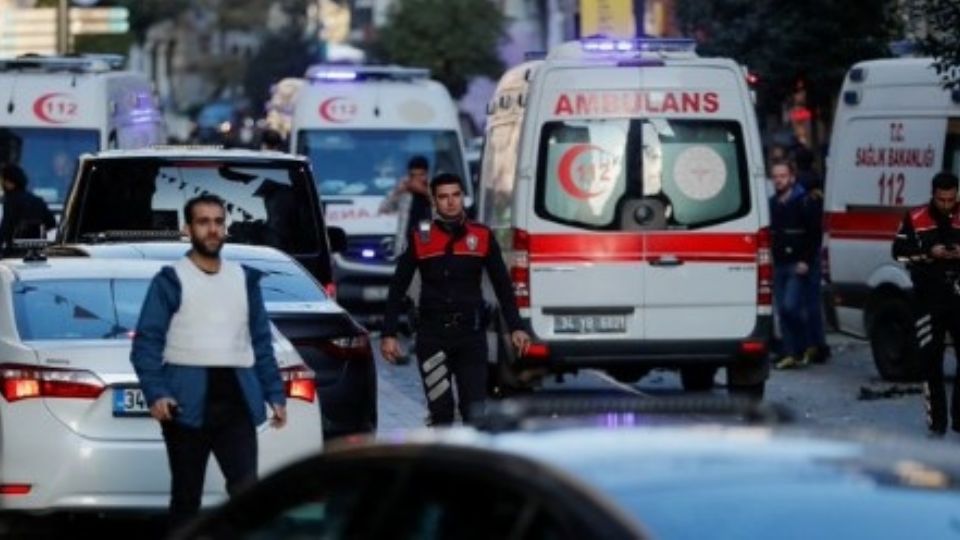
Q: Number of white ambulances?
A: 4